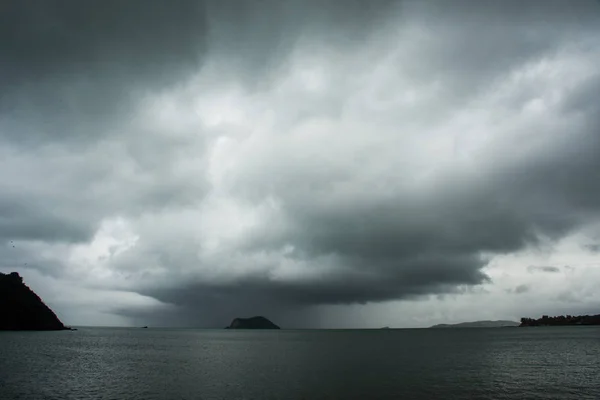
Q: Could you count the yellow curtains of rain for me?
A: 0